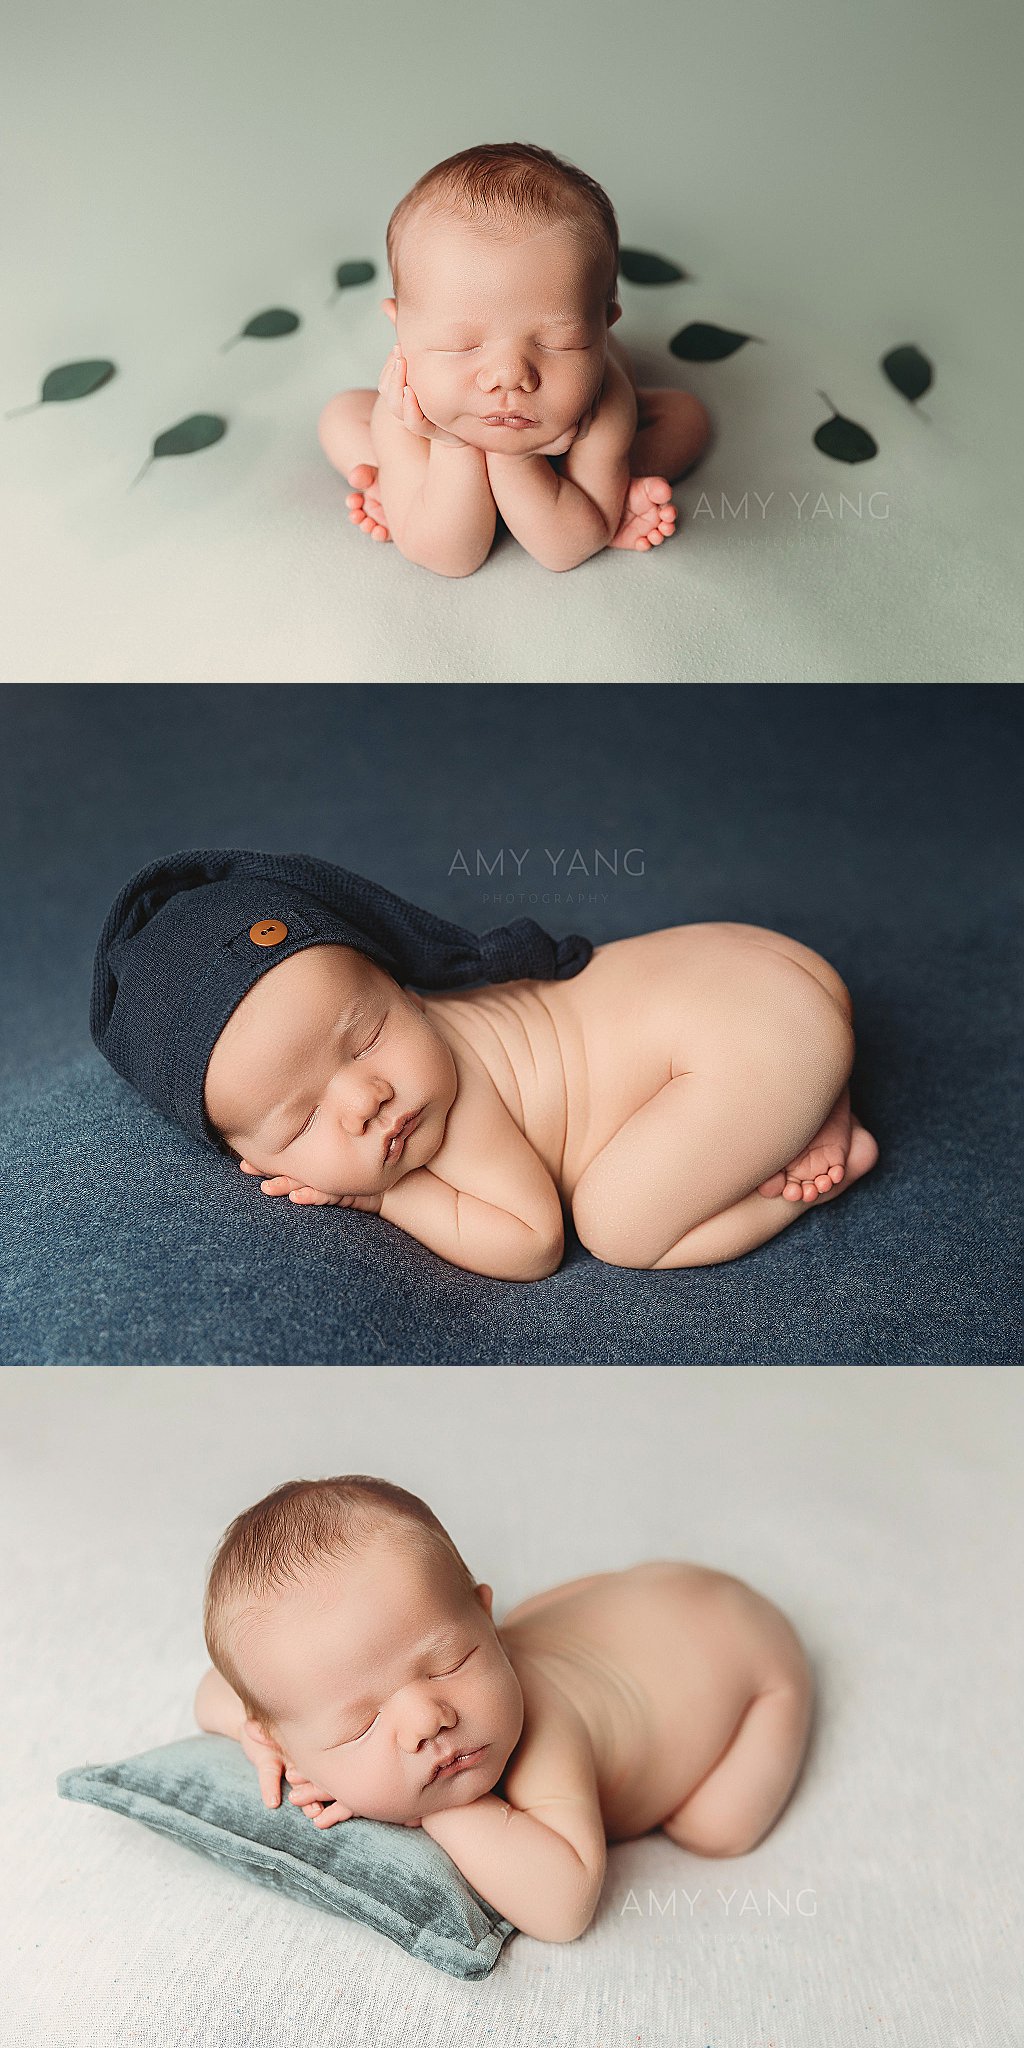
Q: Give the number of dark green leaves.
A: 8